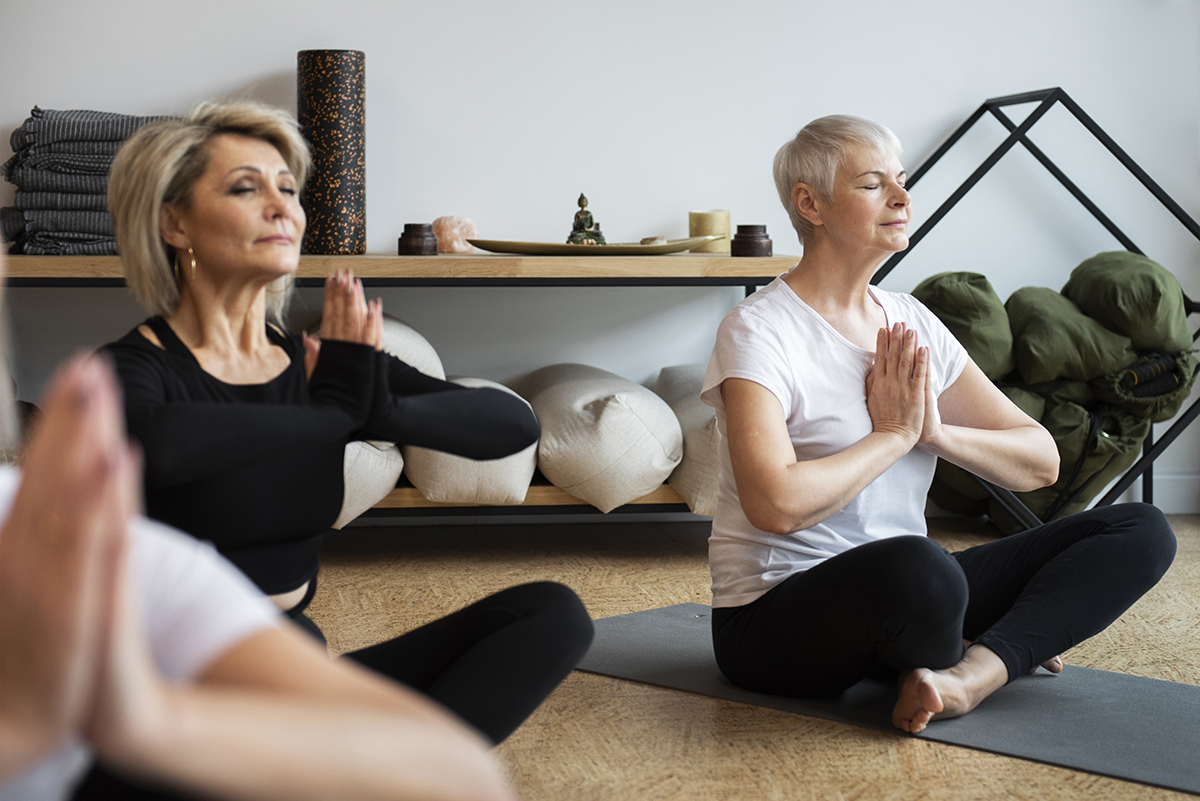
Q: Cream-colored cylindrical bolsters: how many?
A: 5